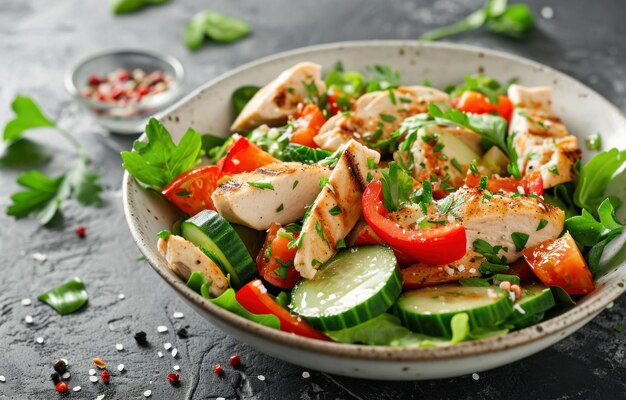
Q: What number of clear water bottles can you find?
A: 0